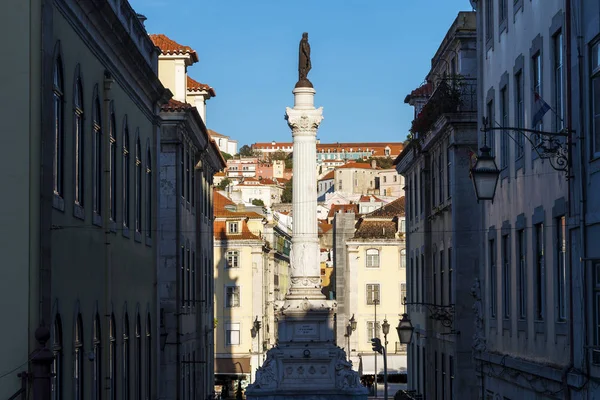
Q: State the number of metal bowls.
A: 0